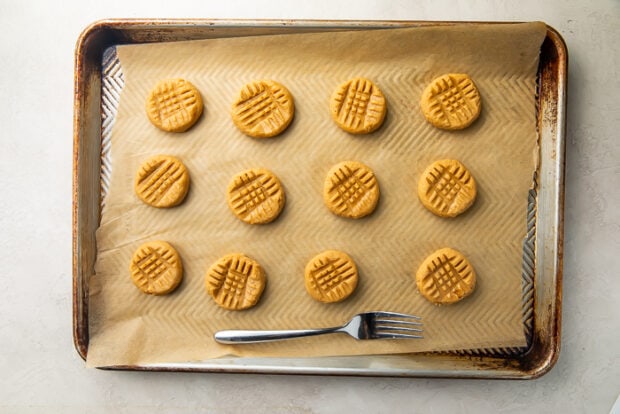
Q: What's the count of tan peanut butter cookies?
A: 12